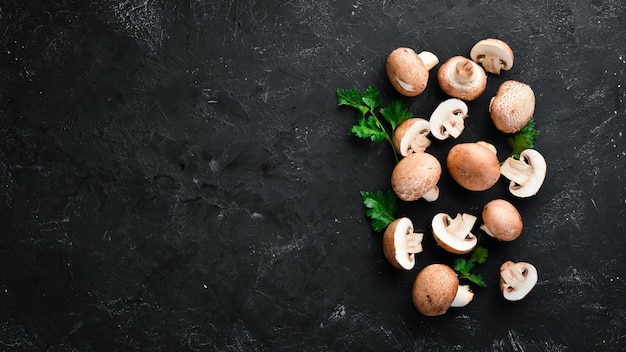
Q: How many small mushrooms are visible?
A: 14